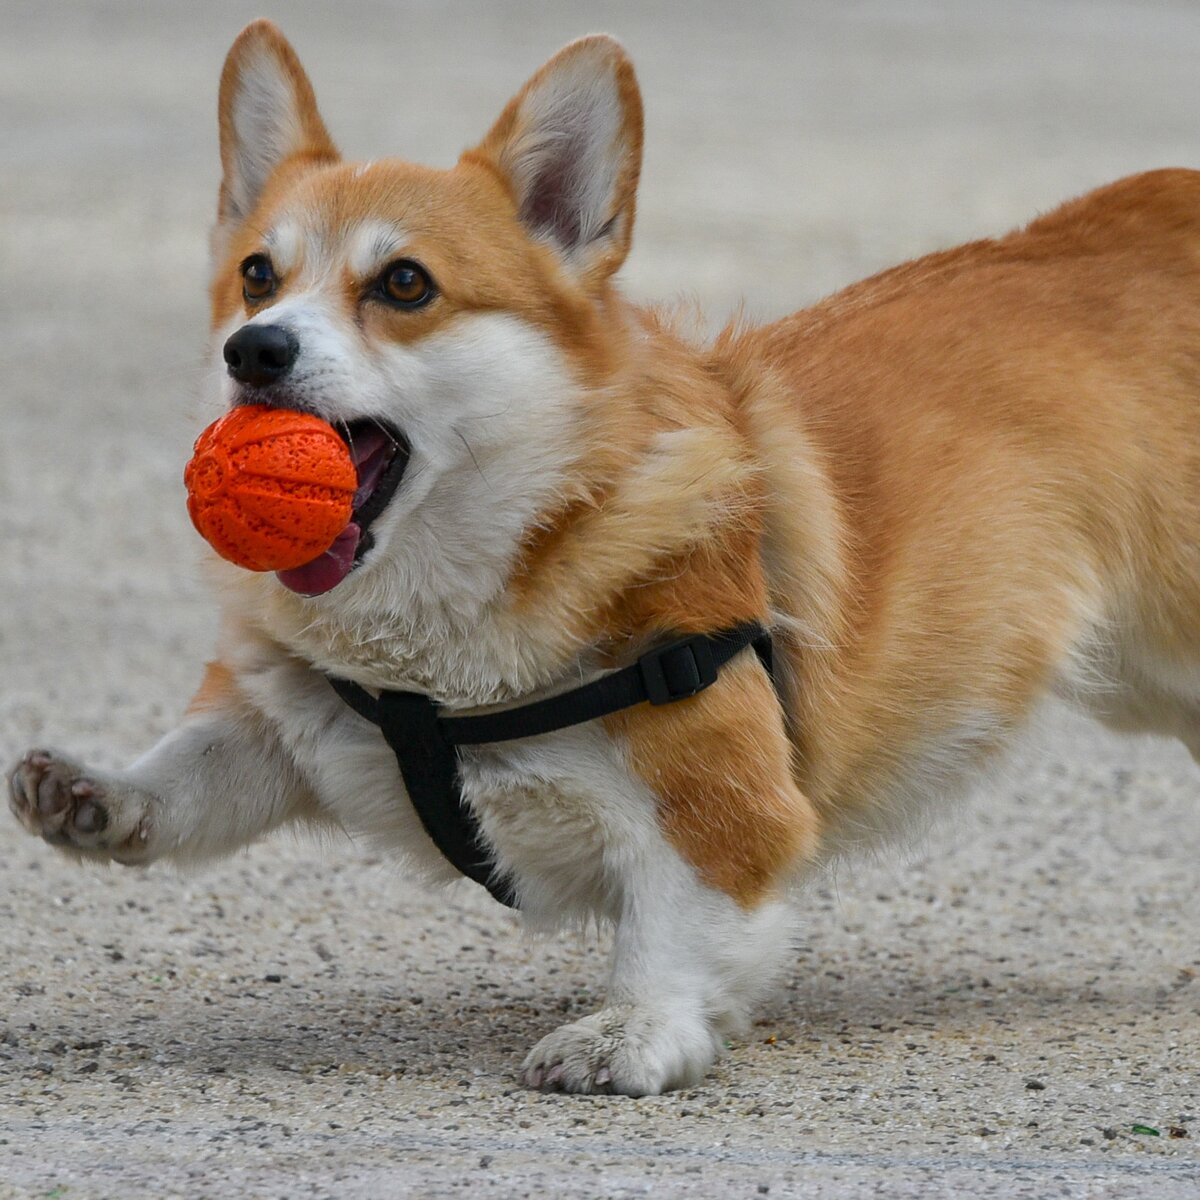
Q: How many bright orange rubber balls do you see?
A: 1